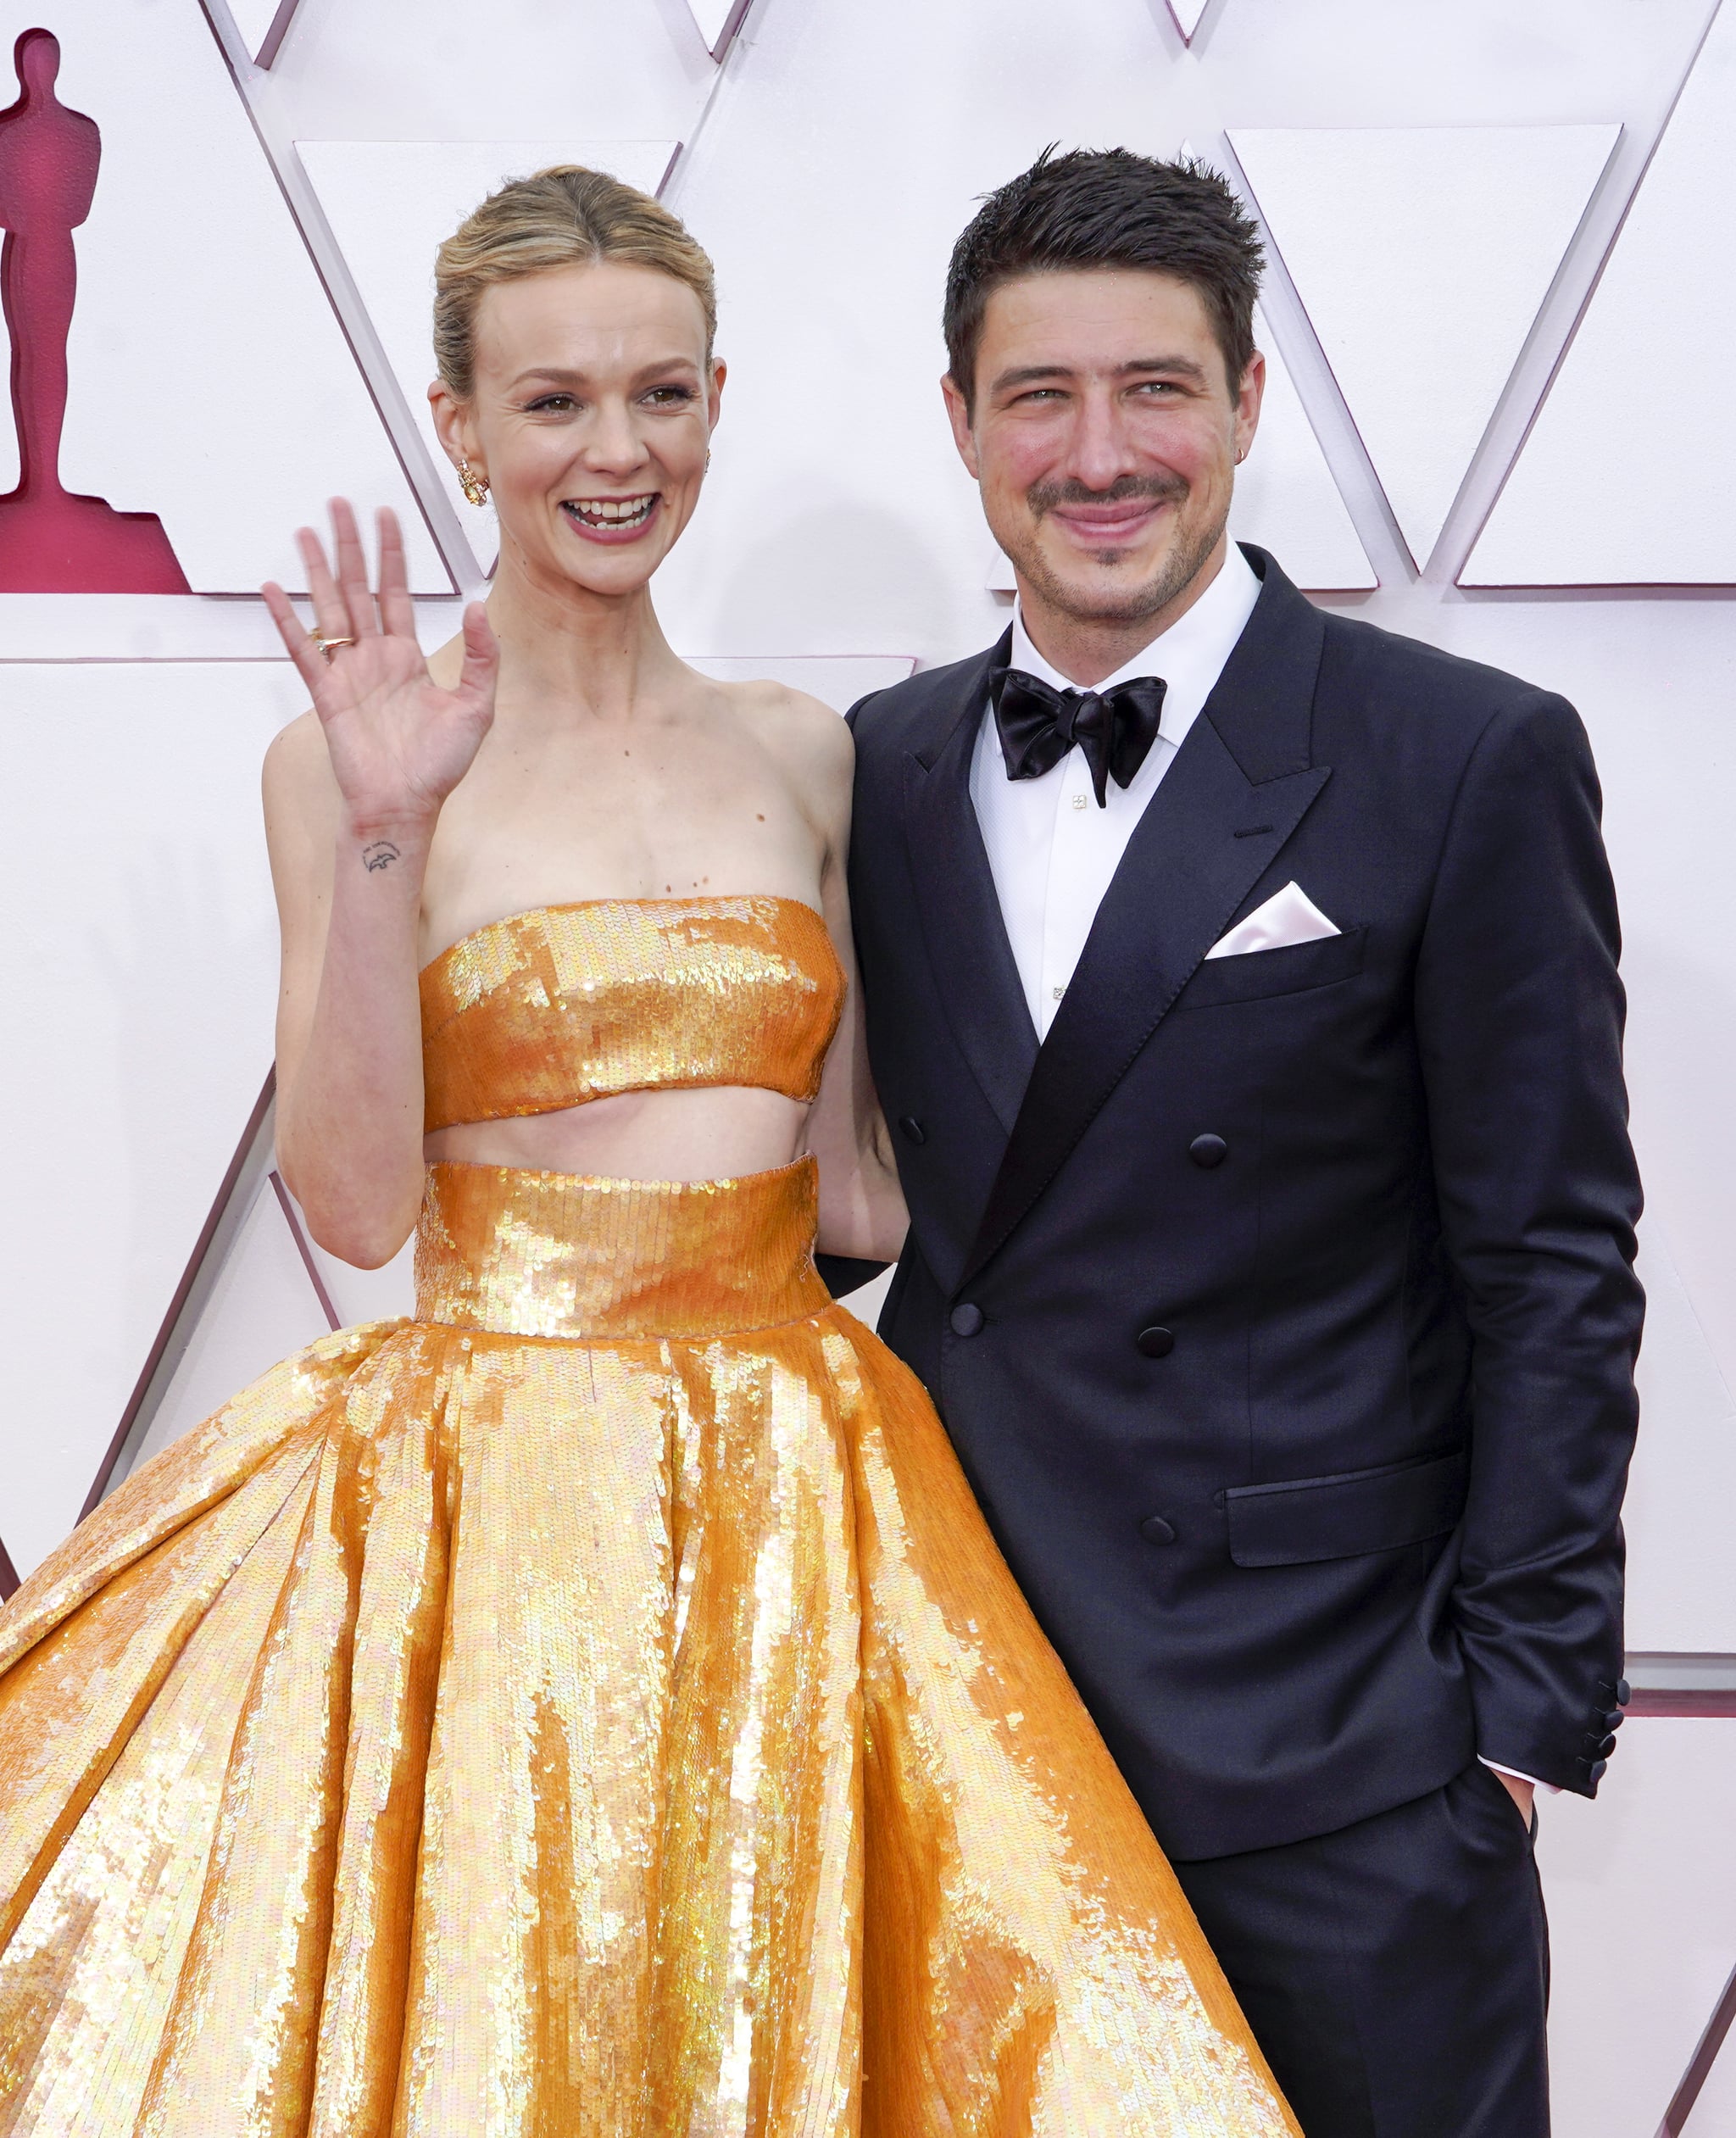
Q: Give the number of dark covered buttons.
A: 9